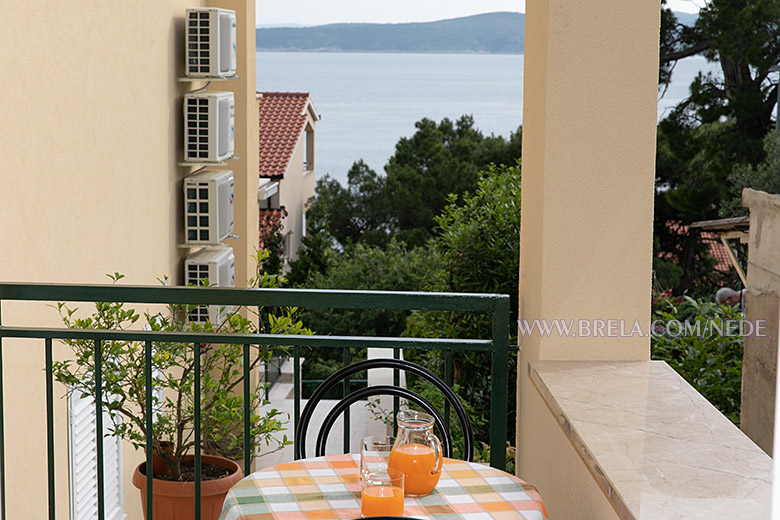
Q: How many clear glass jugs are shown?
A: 1